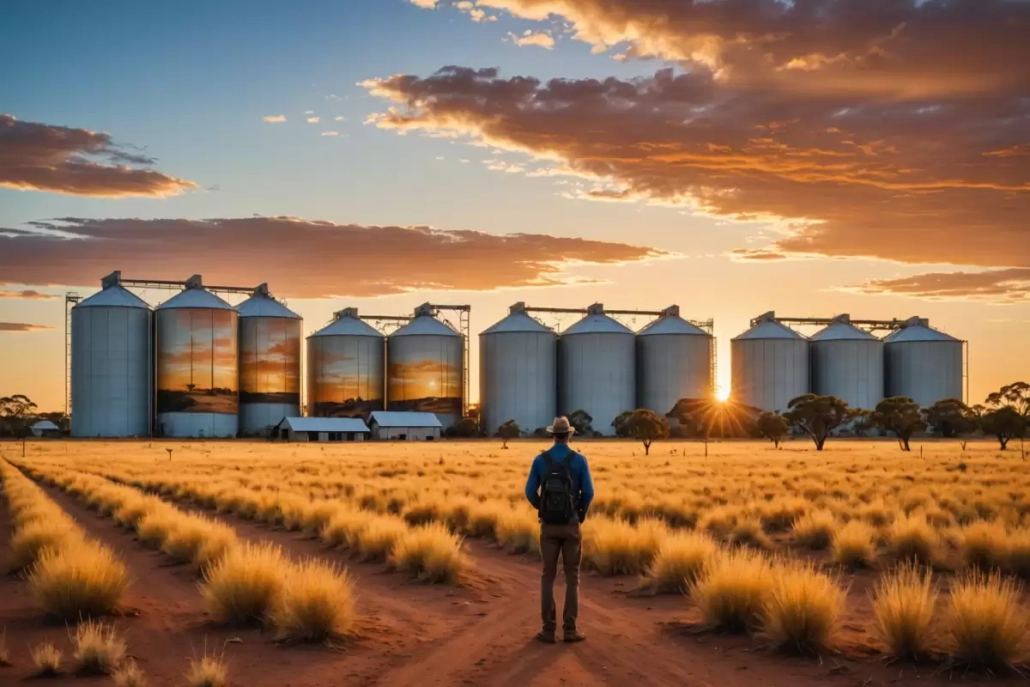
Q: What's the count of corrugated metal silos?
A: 11